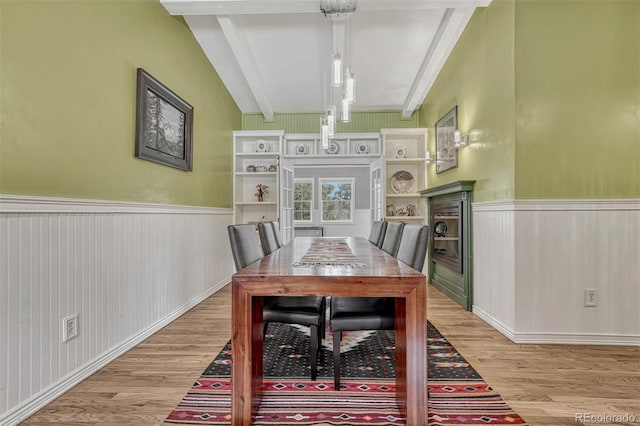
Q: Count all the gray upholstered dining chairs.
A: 6